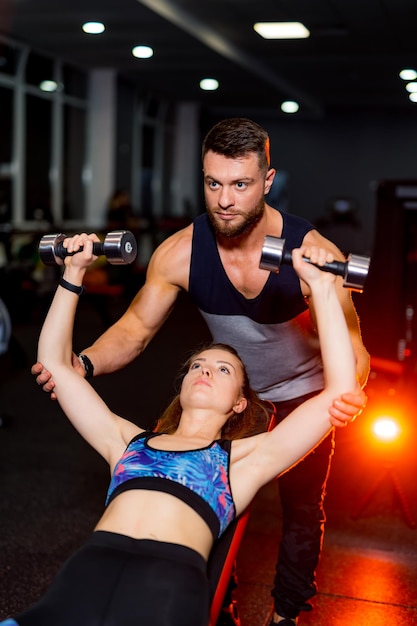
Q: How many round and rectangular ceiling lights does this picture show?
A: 9